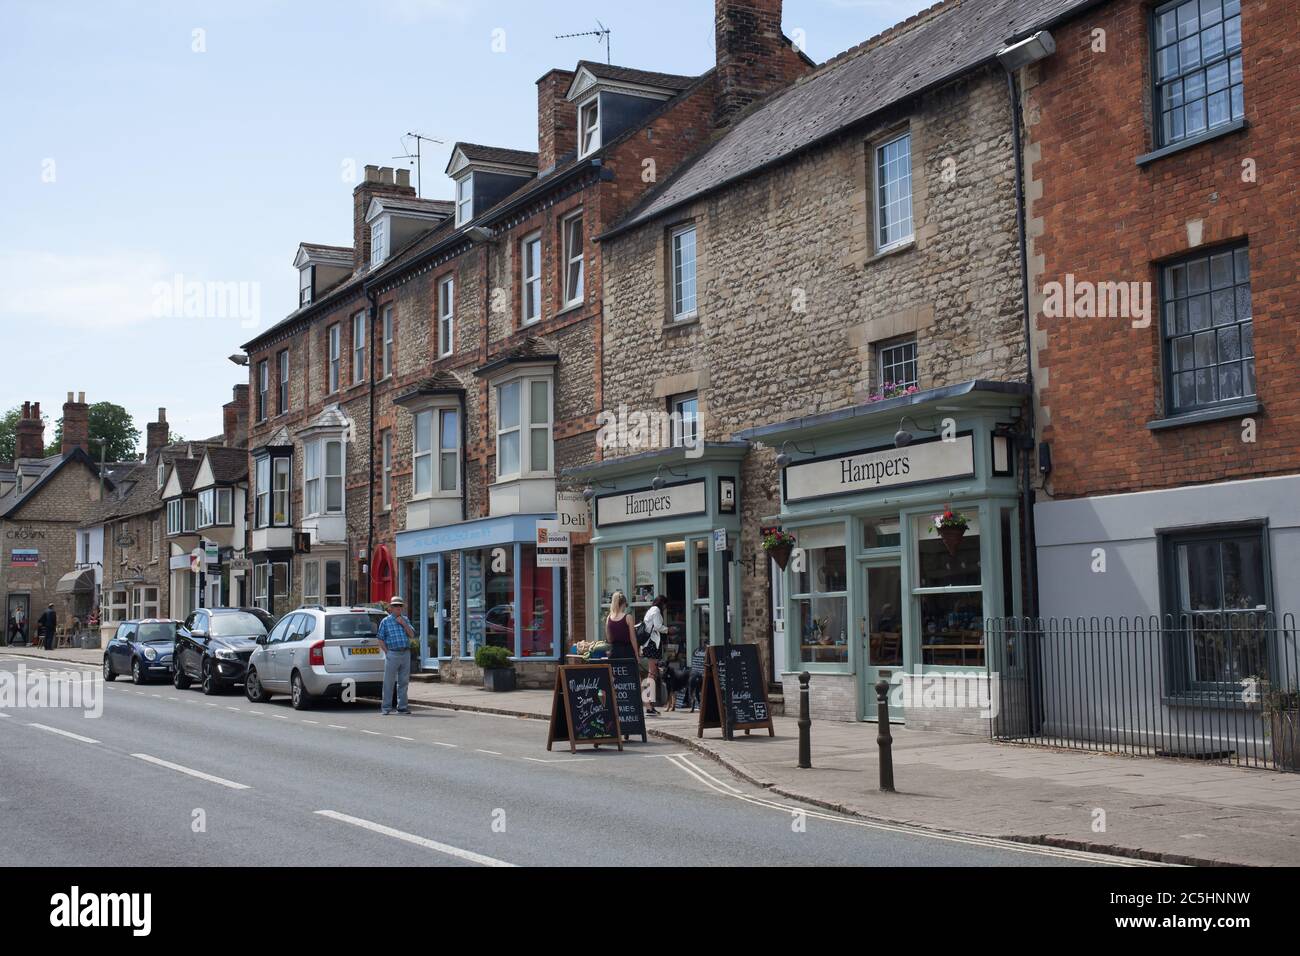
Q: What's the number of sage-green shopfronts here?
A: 2